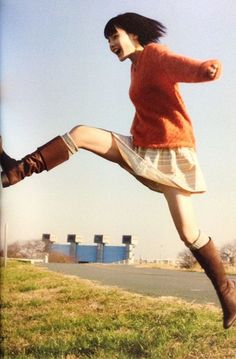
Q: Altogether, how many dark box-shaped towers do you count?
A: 4